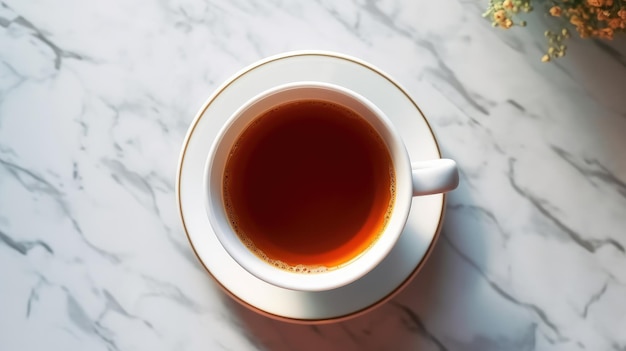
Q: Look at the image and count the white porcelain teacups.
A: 1